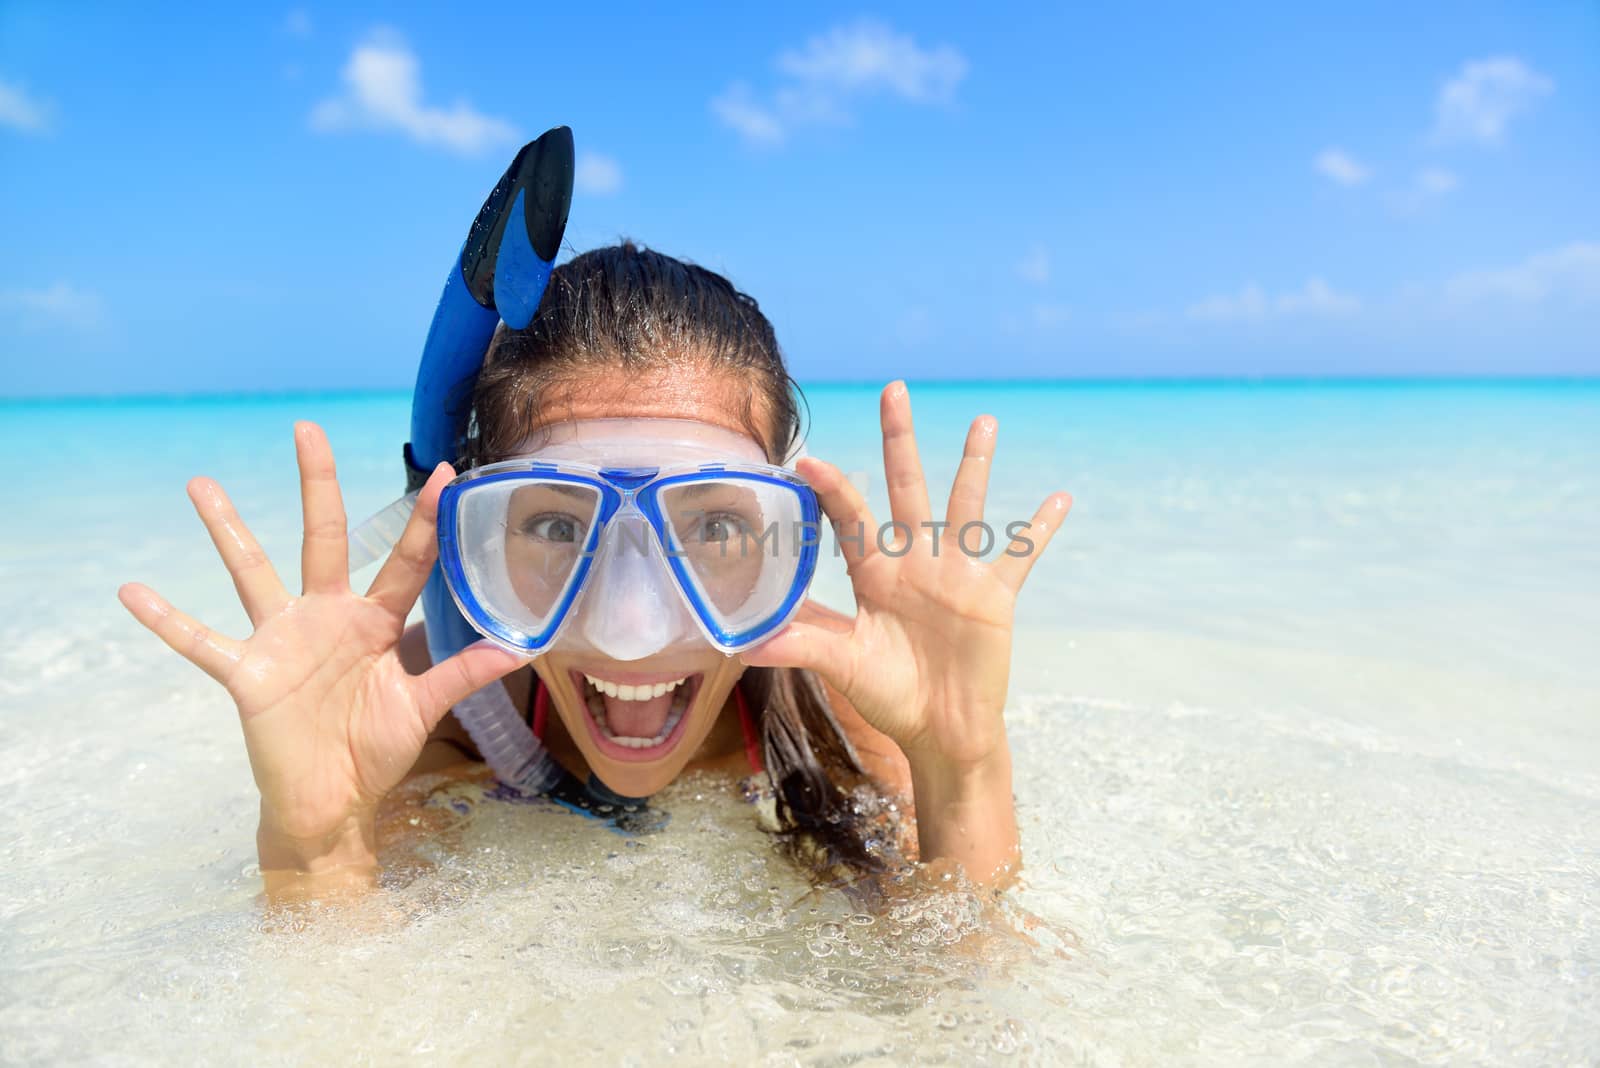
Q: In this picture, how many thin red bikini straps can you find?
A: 2